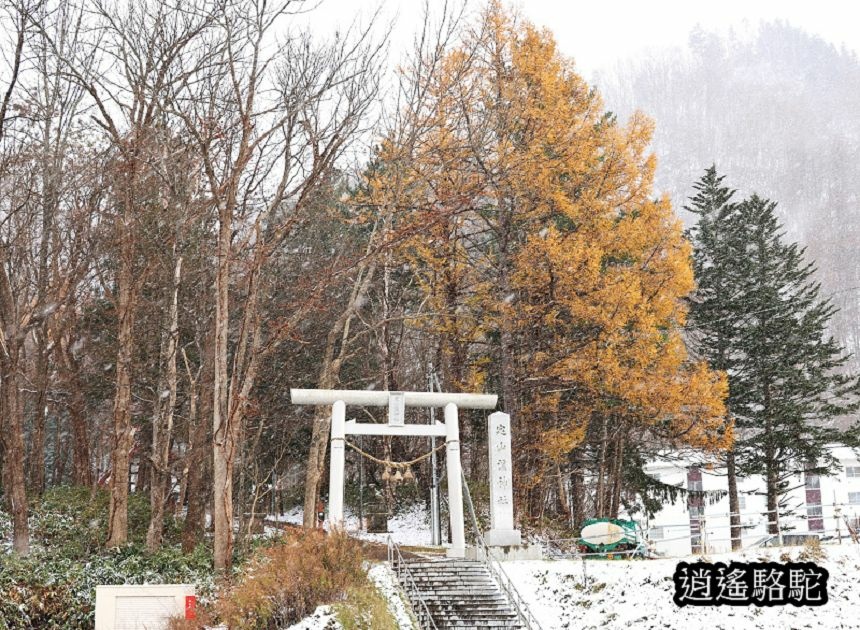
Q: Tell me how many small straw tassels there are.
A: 3